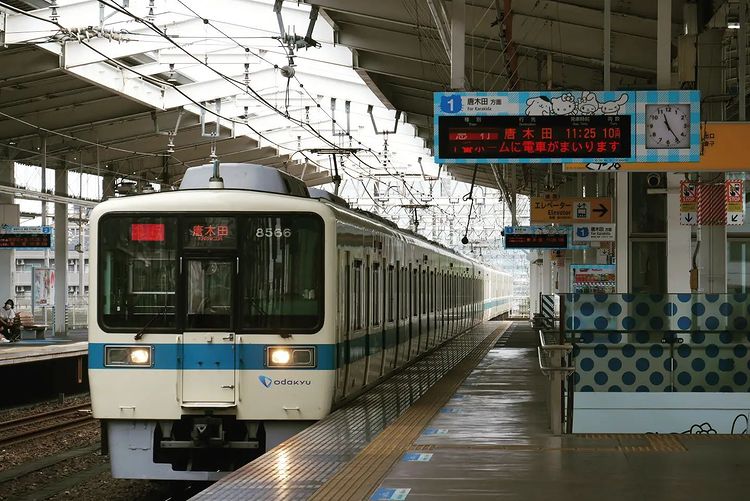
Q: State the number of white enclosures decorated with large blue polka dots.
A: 1